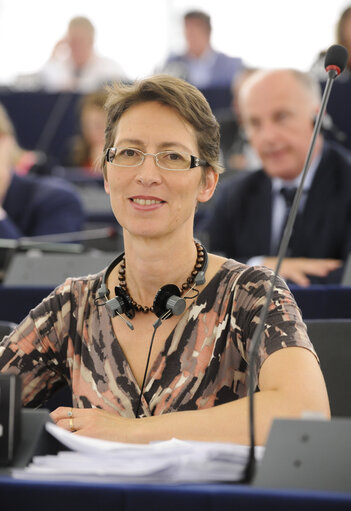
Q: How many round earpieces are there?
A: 2